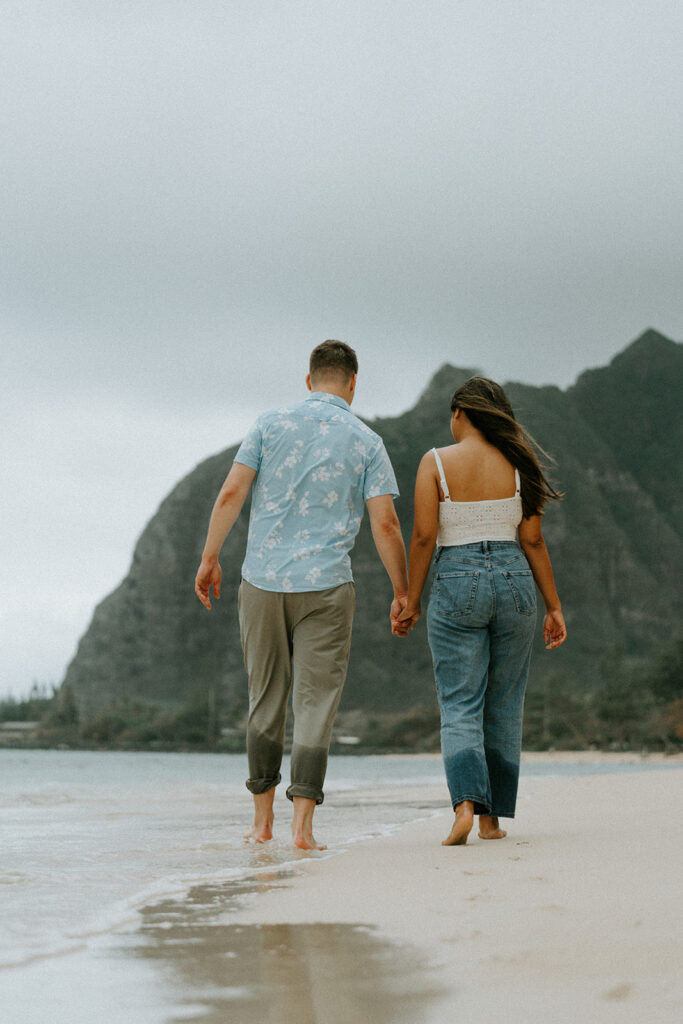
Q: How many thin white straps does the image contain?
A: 2